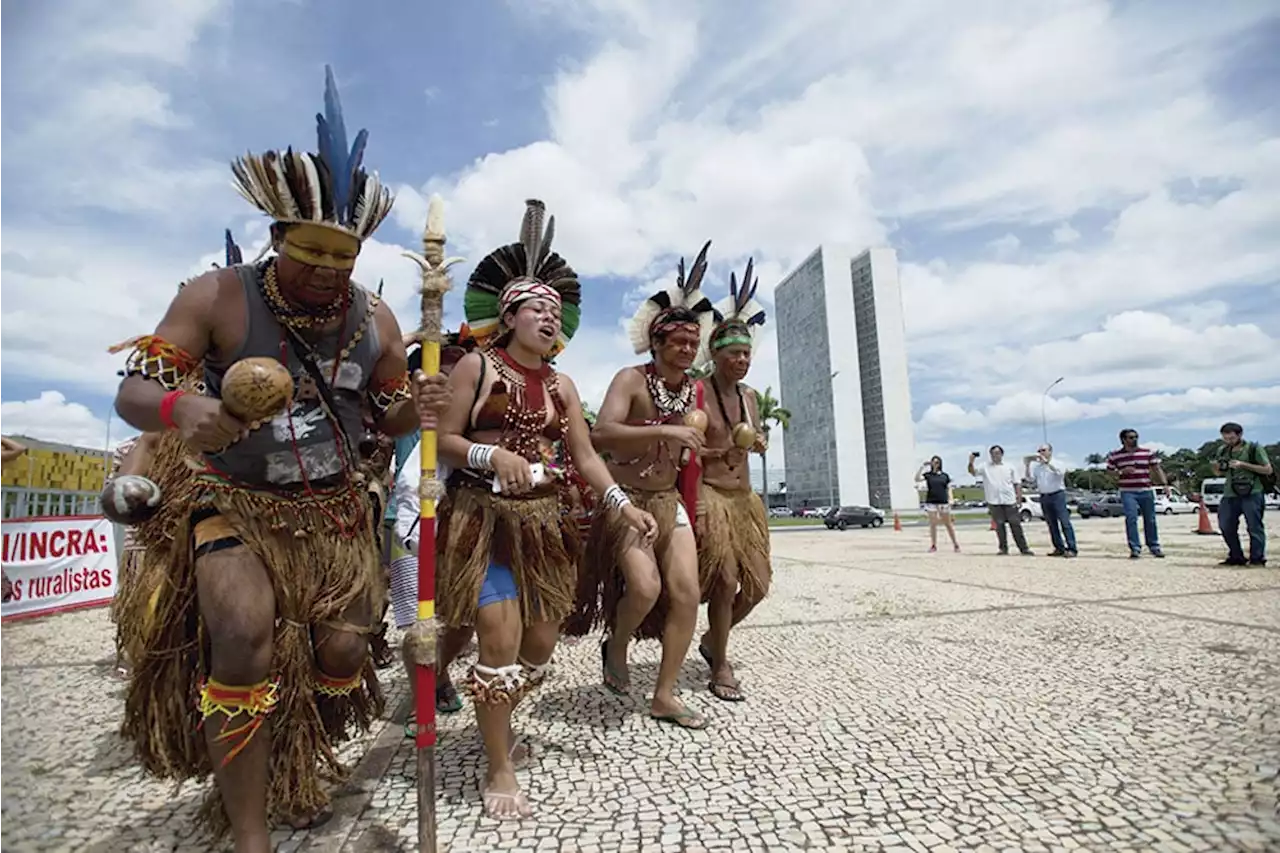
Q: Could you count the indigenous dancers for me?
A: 4